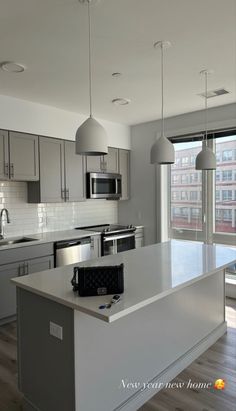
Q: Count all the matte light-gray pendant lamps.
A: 3